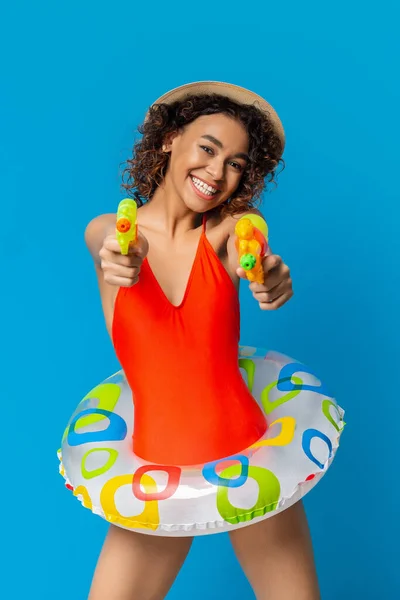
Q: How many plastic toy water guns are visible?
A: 2